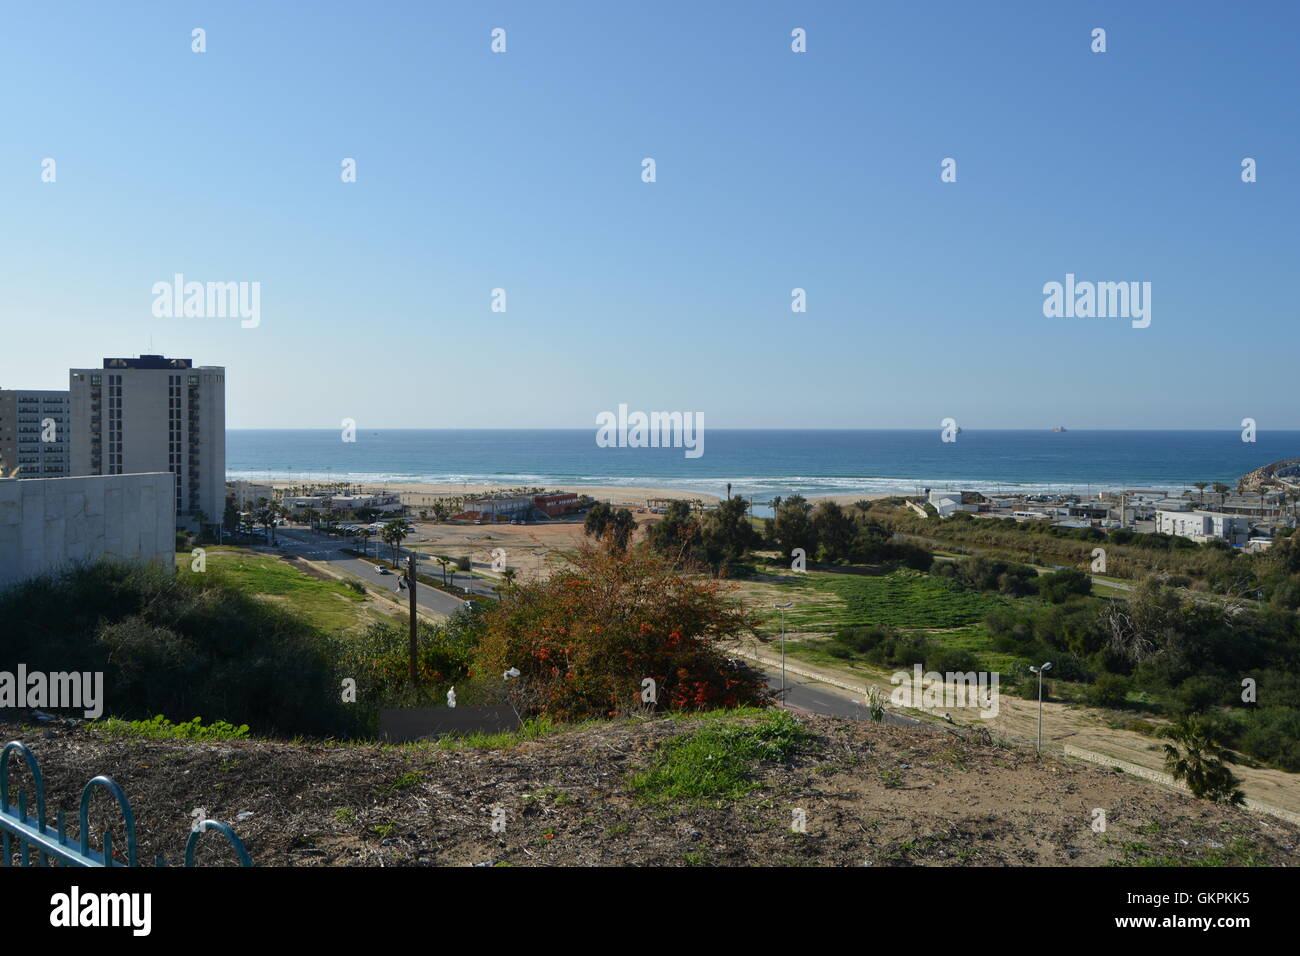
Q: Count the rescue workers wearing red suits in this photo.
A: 0